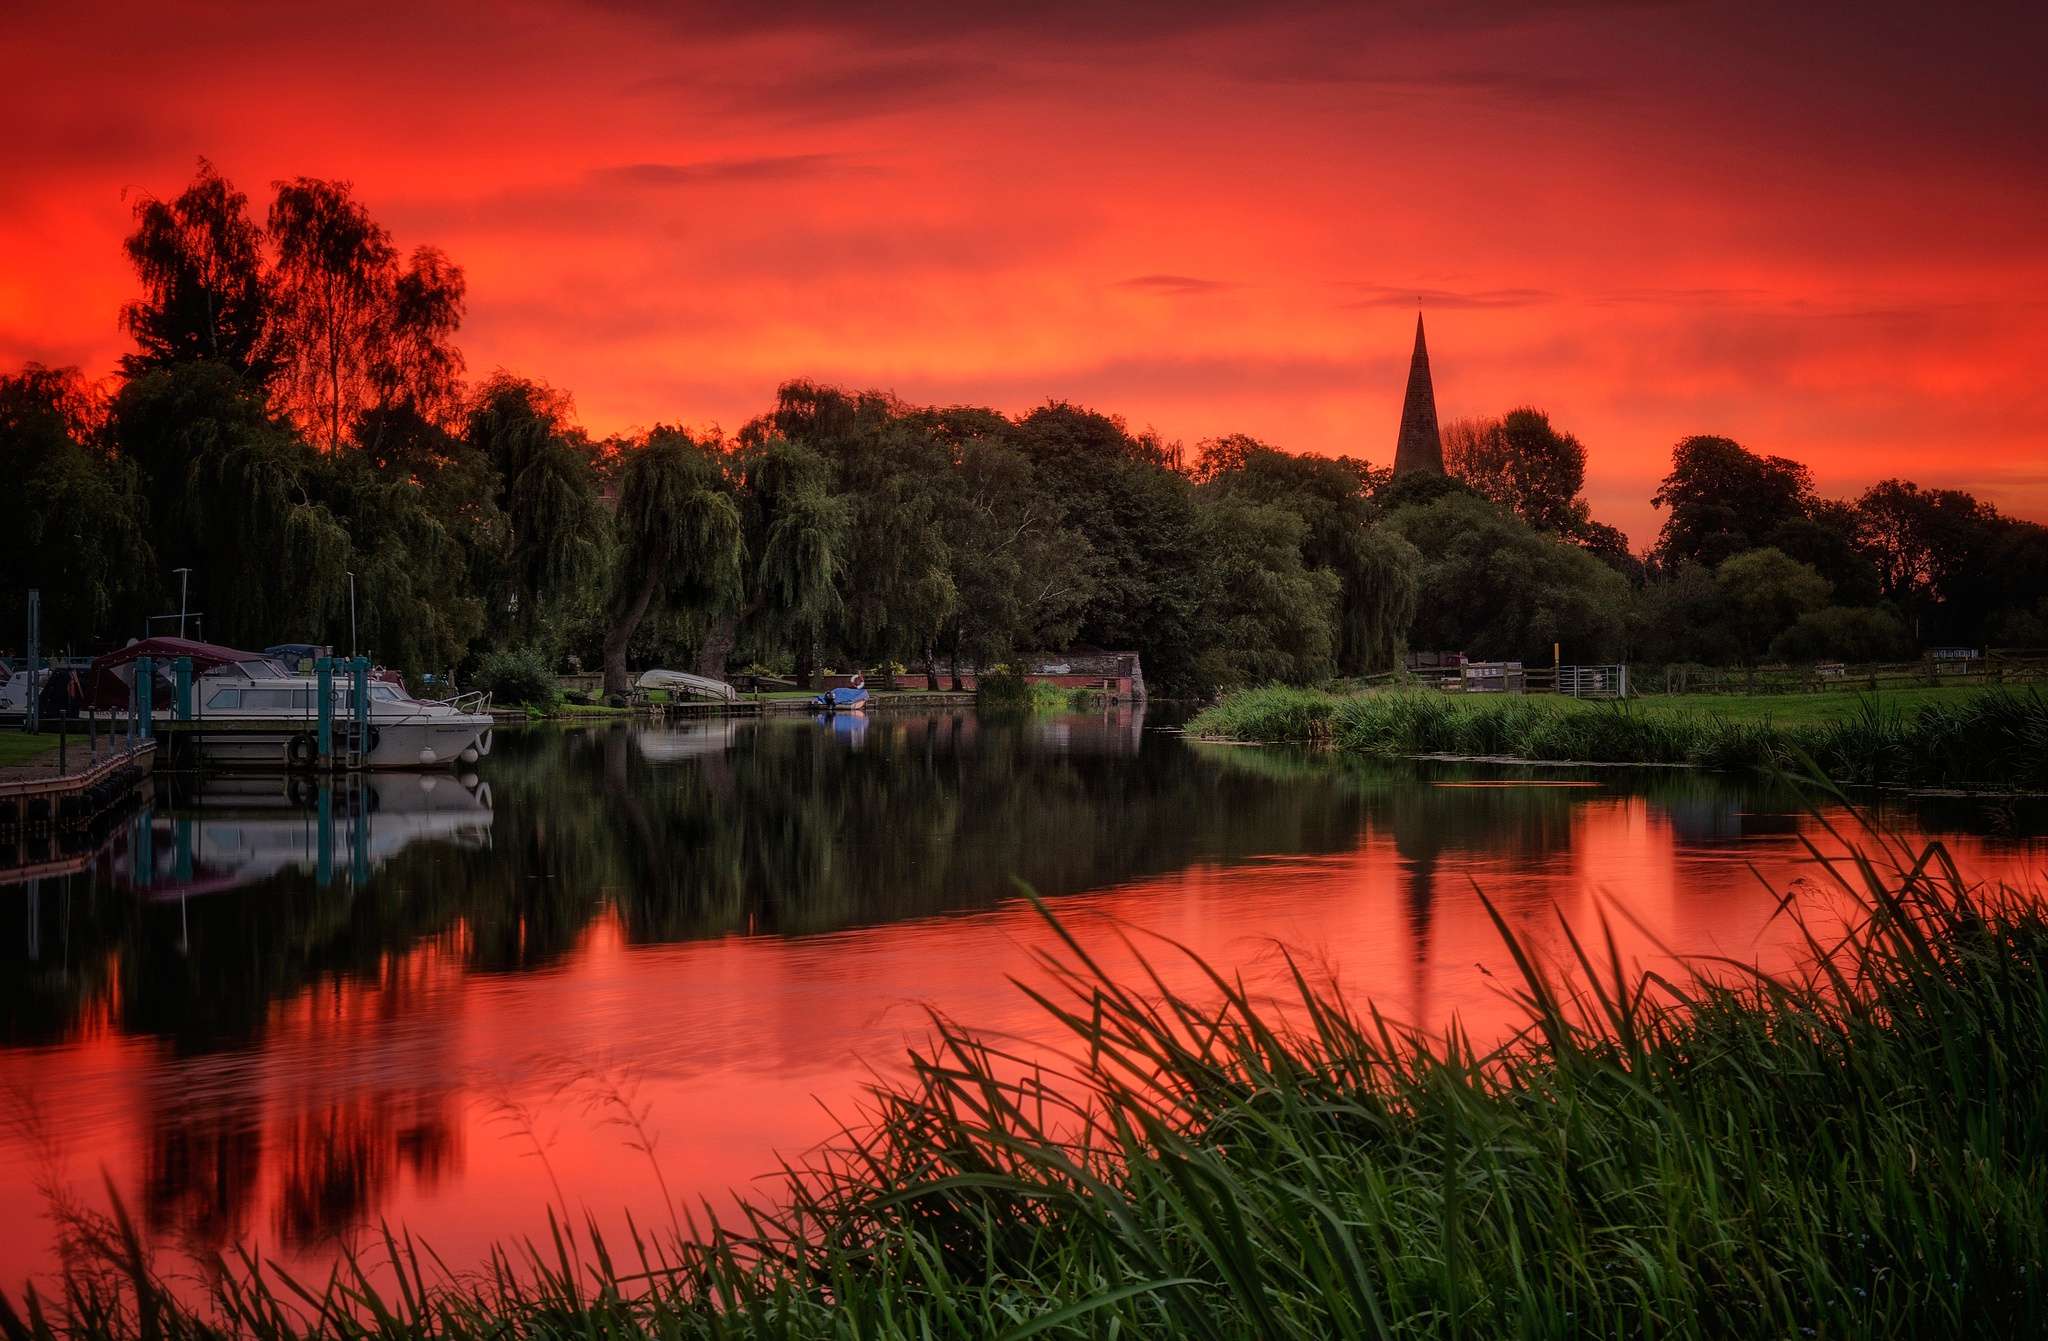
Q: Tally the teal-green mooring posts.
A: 4